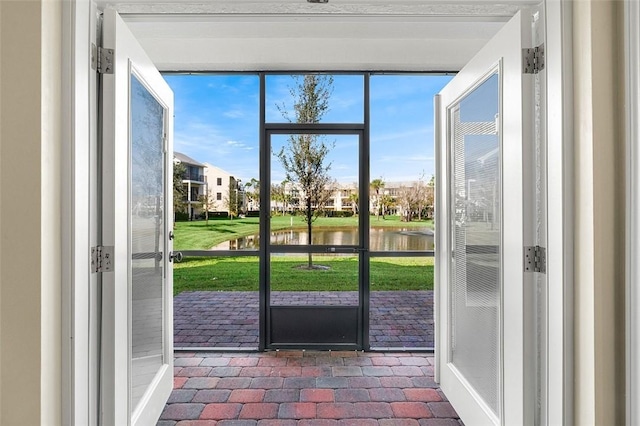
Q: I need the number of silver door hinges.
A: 4